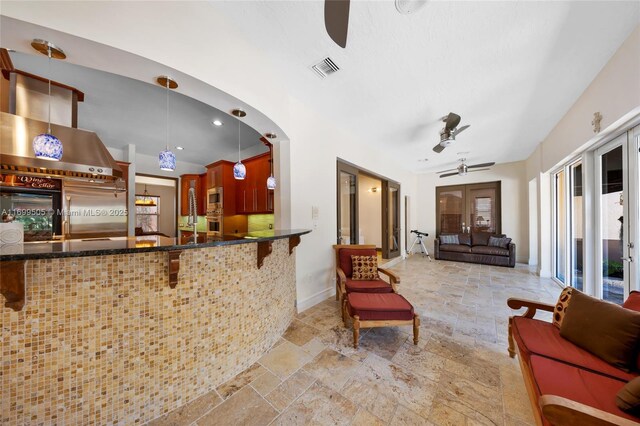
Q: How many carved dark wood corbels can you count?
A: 4